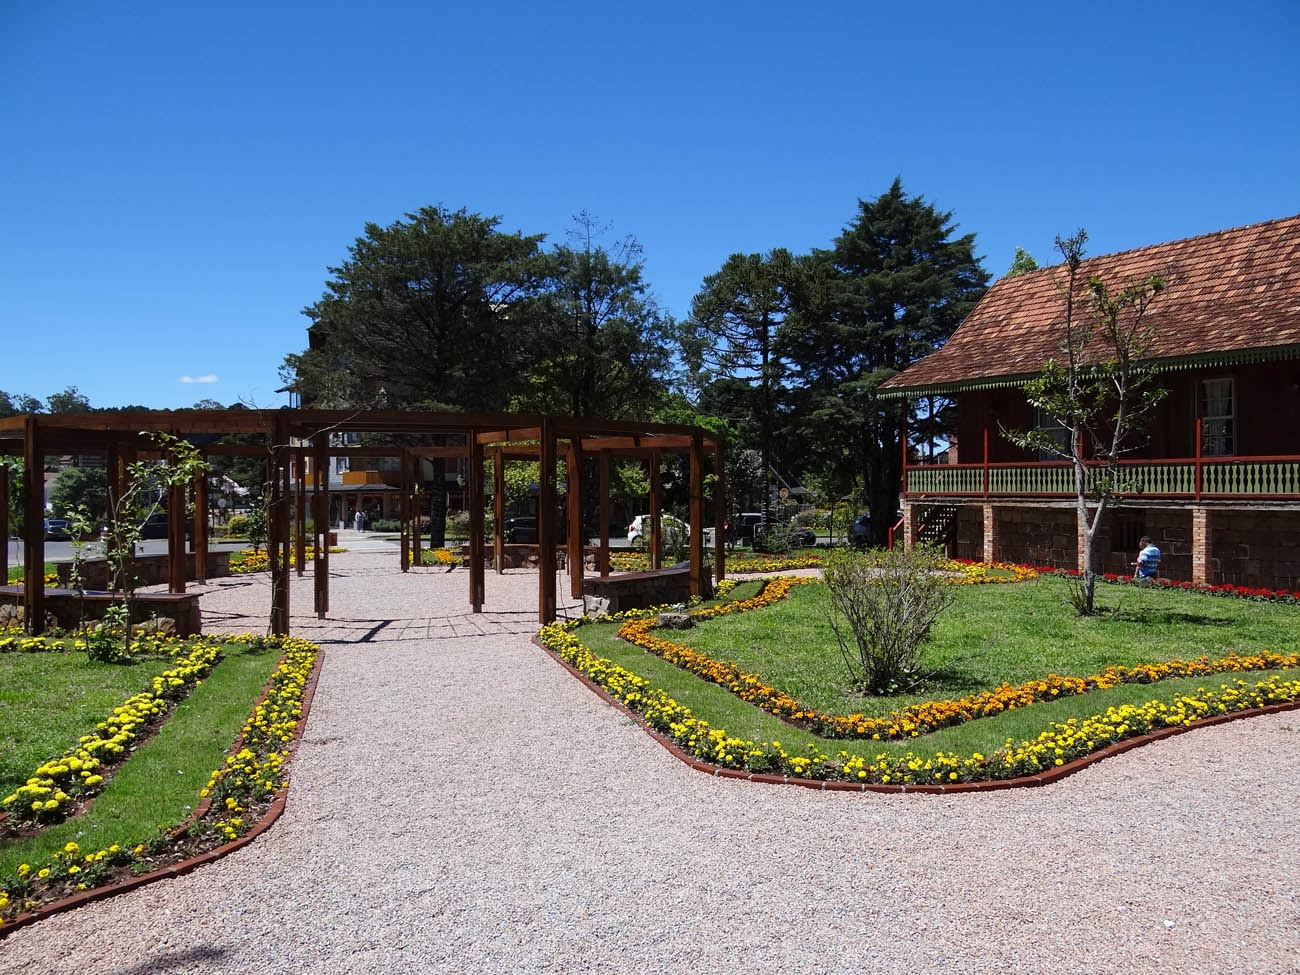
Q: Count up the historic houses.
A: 1